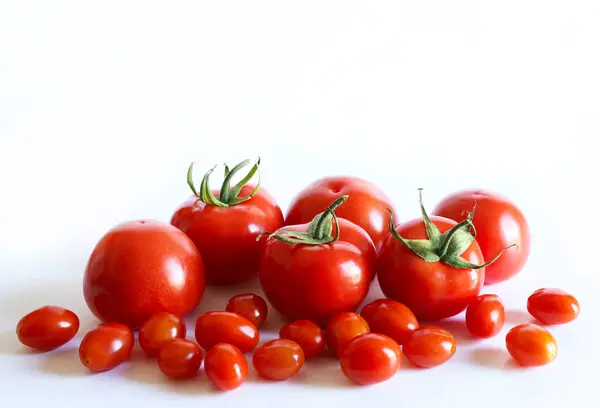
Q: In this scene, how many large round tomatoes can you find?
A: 6